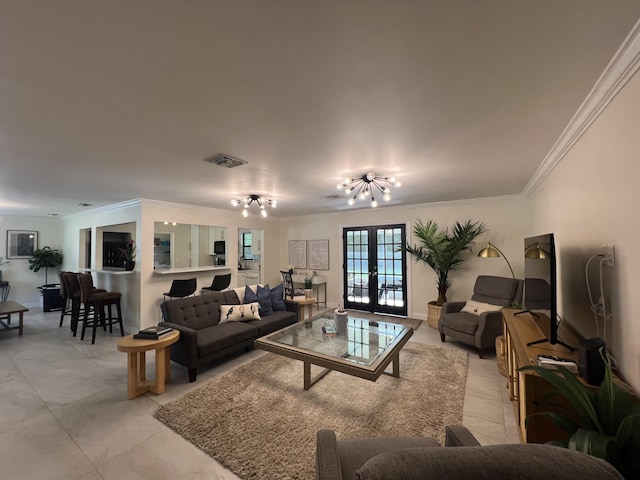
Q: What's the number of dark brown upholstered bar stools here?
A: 3